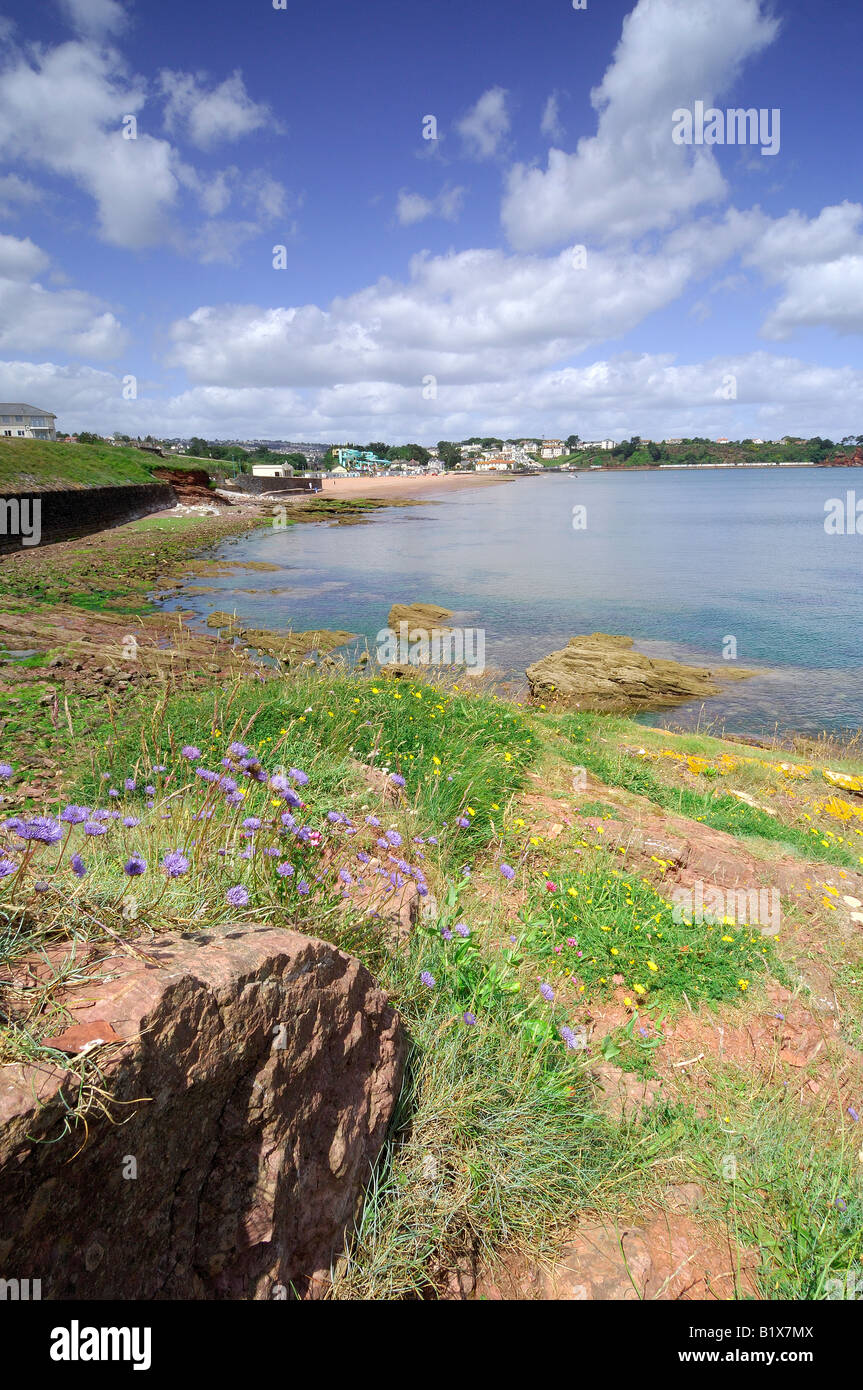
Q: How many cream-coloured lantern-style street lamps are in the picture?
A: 0